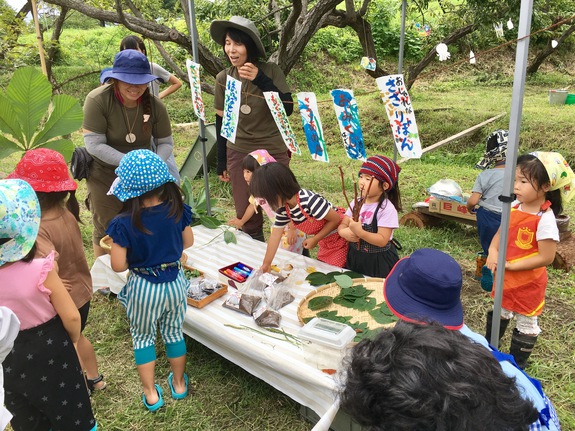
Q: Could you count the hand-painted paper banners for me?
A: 6